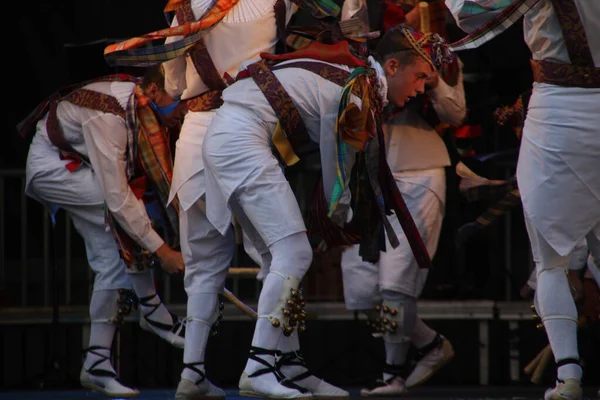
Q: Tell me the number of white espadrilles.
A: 8